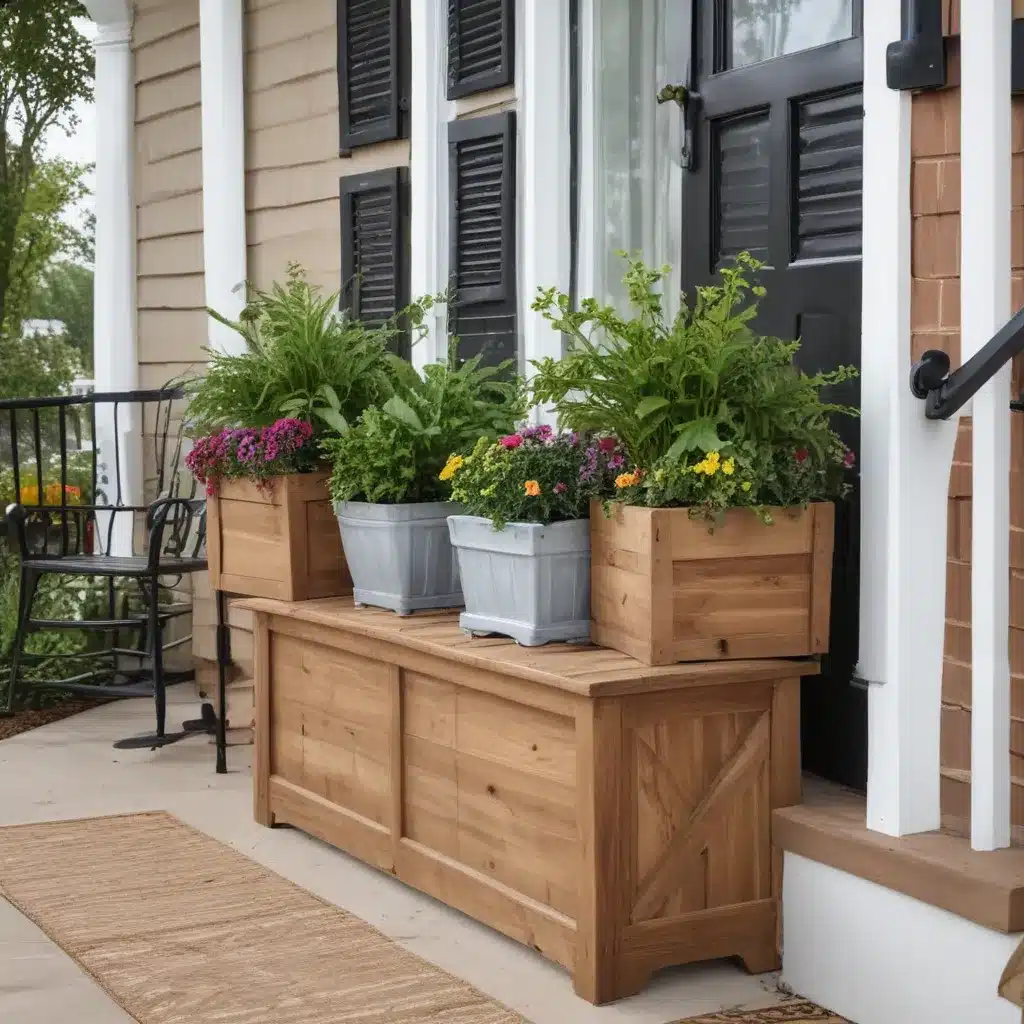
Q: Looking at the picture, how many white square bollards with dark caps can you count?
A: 0